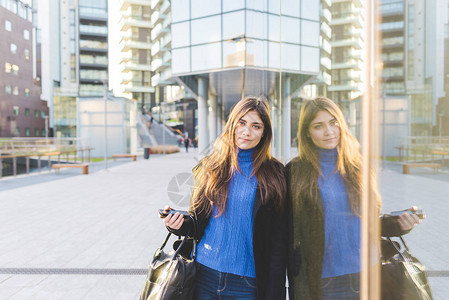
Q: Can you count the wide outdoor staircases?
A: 1